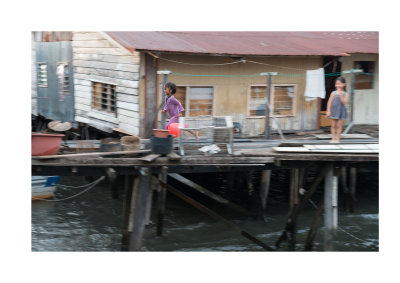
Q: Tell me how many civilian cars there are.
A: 0